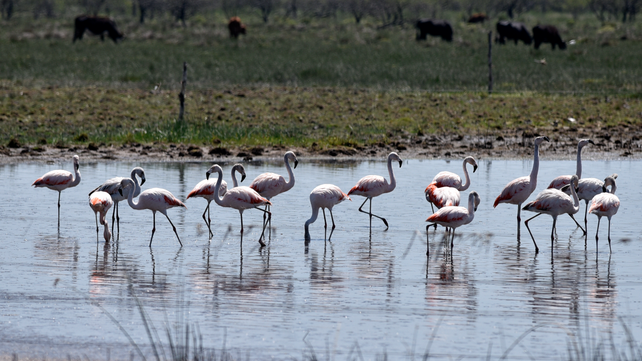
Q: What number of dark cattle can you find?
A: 4